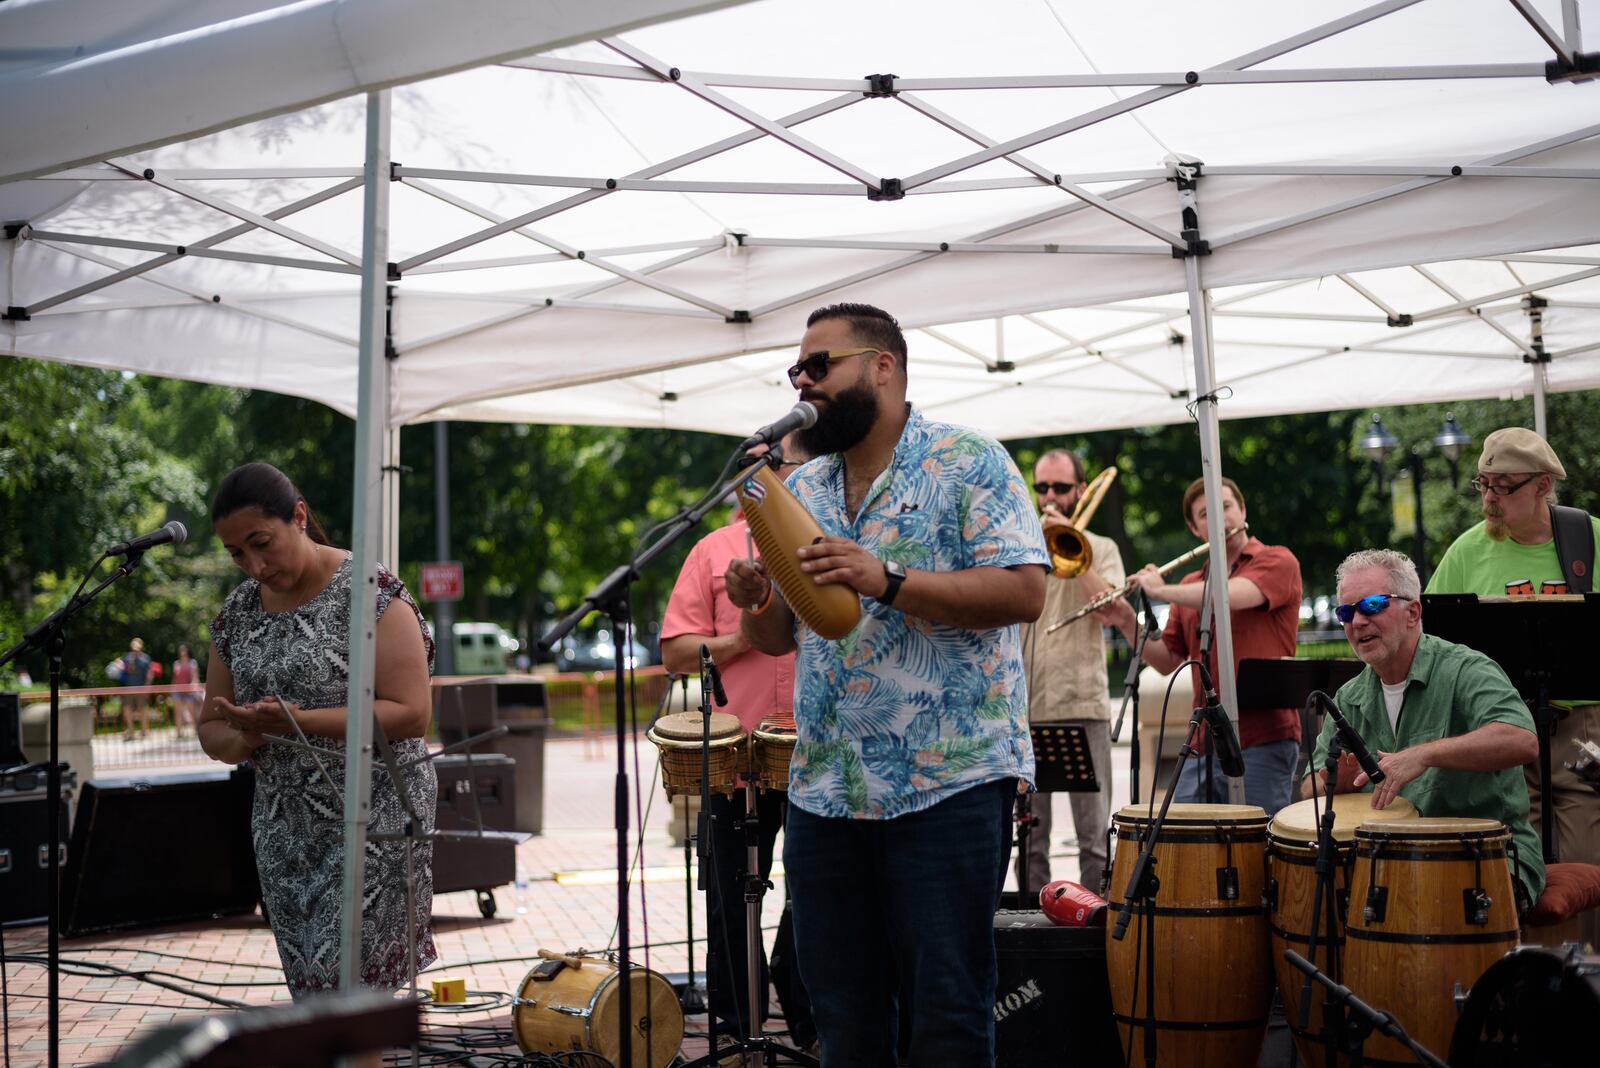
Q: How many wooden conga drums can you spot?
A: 3